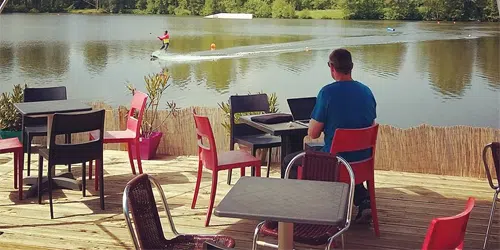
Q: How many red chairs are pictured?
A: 5